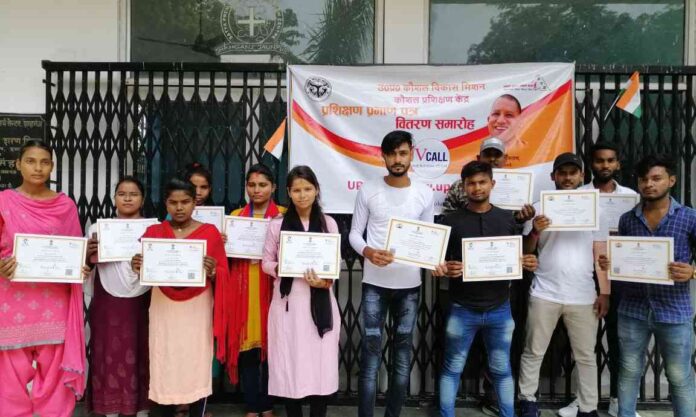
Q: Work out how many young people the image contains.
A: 12